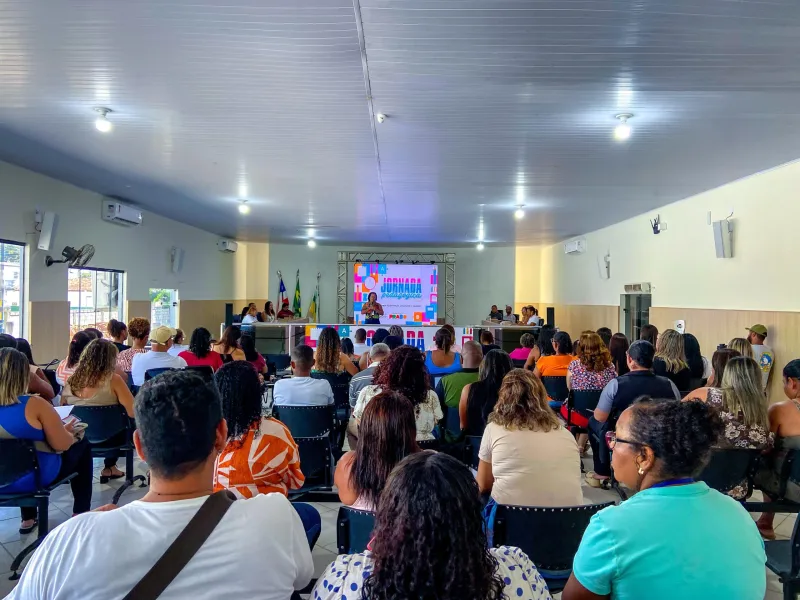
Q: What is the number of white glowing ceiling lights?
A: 6